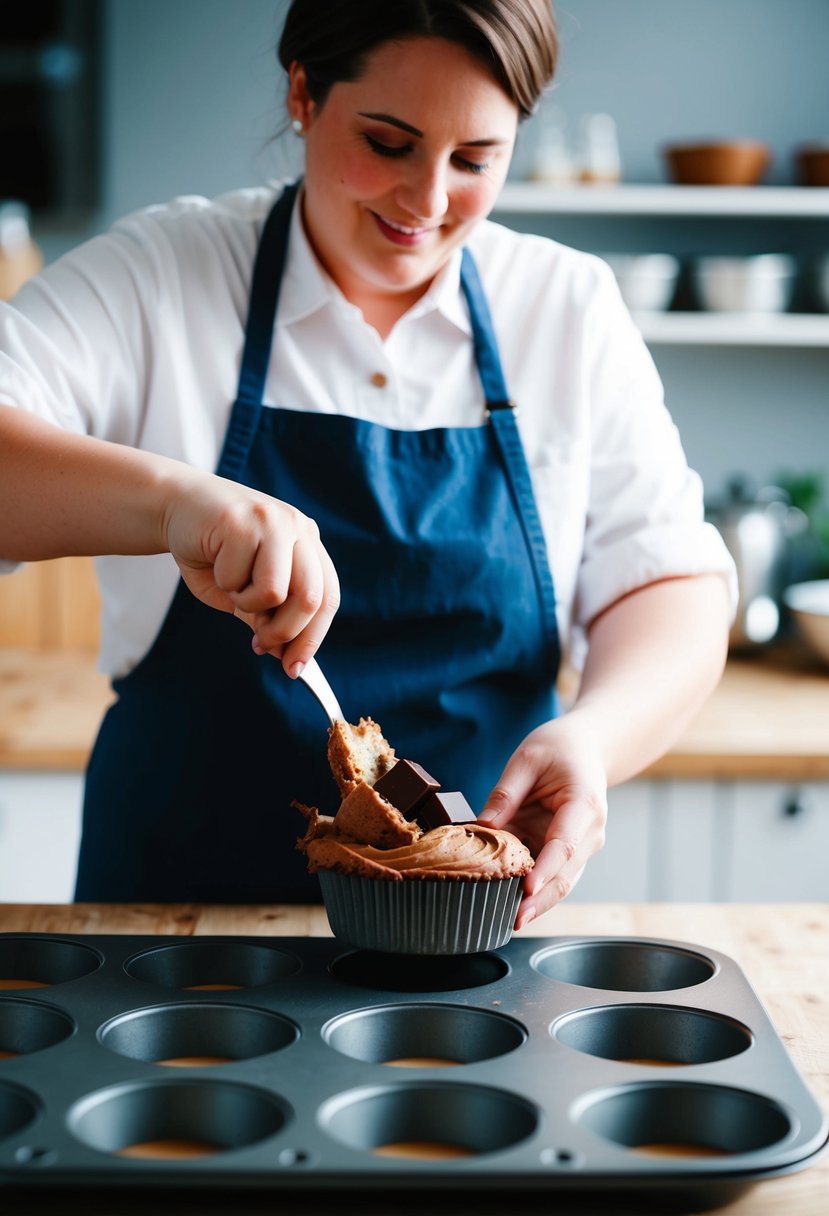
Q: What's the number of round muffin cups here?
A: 12